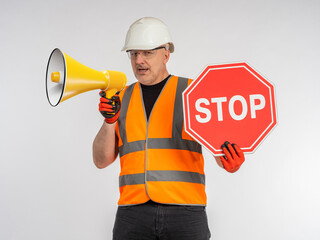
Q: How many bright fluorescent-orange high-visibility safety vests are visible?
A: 1